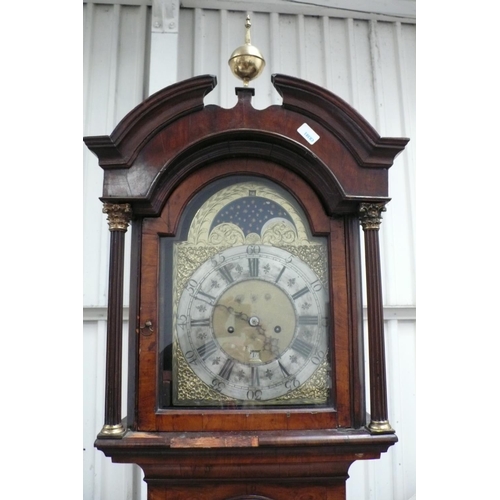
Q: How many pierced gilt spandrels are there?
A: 4